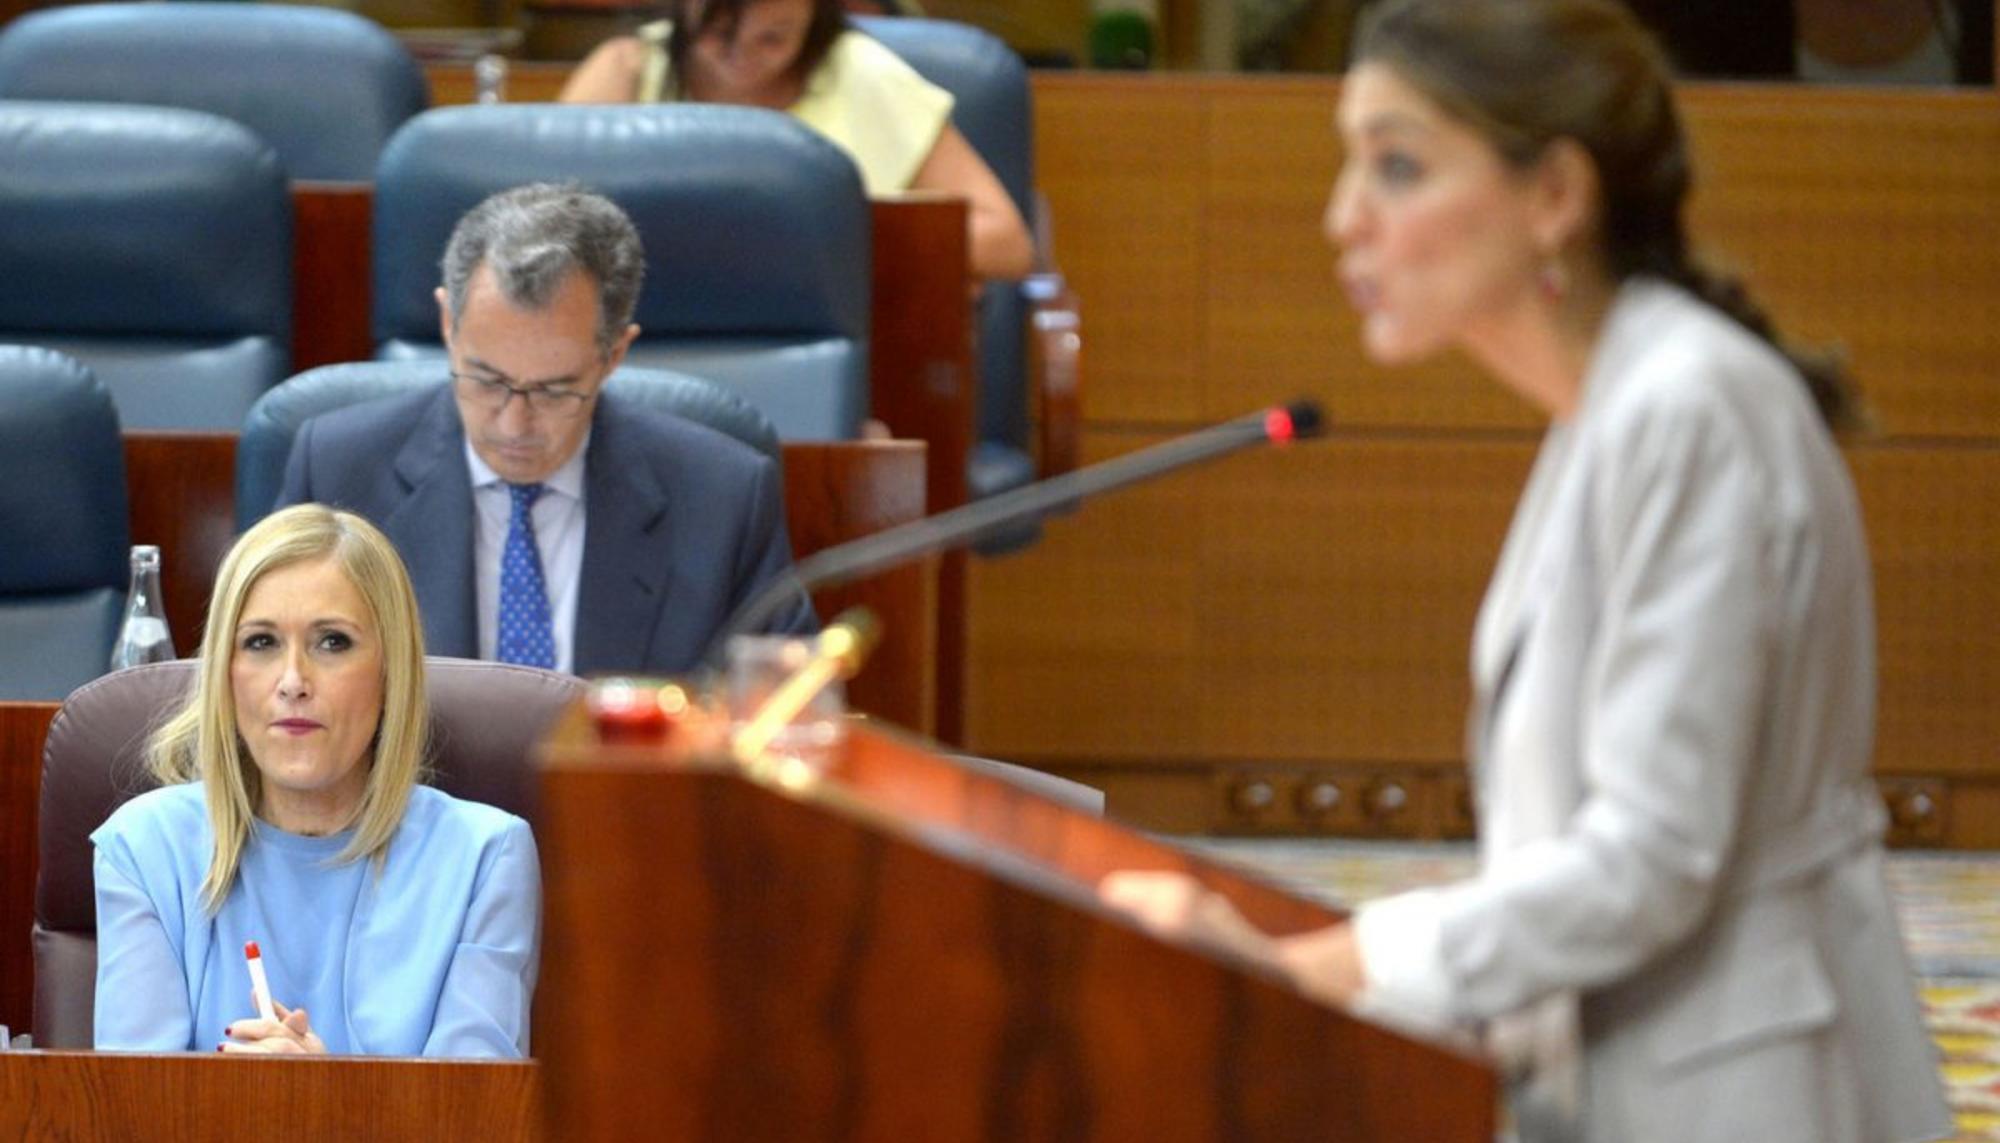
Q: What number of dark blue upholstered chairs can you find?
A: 6